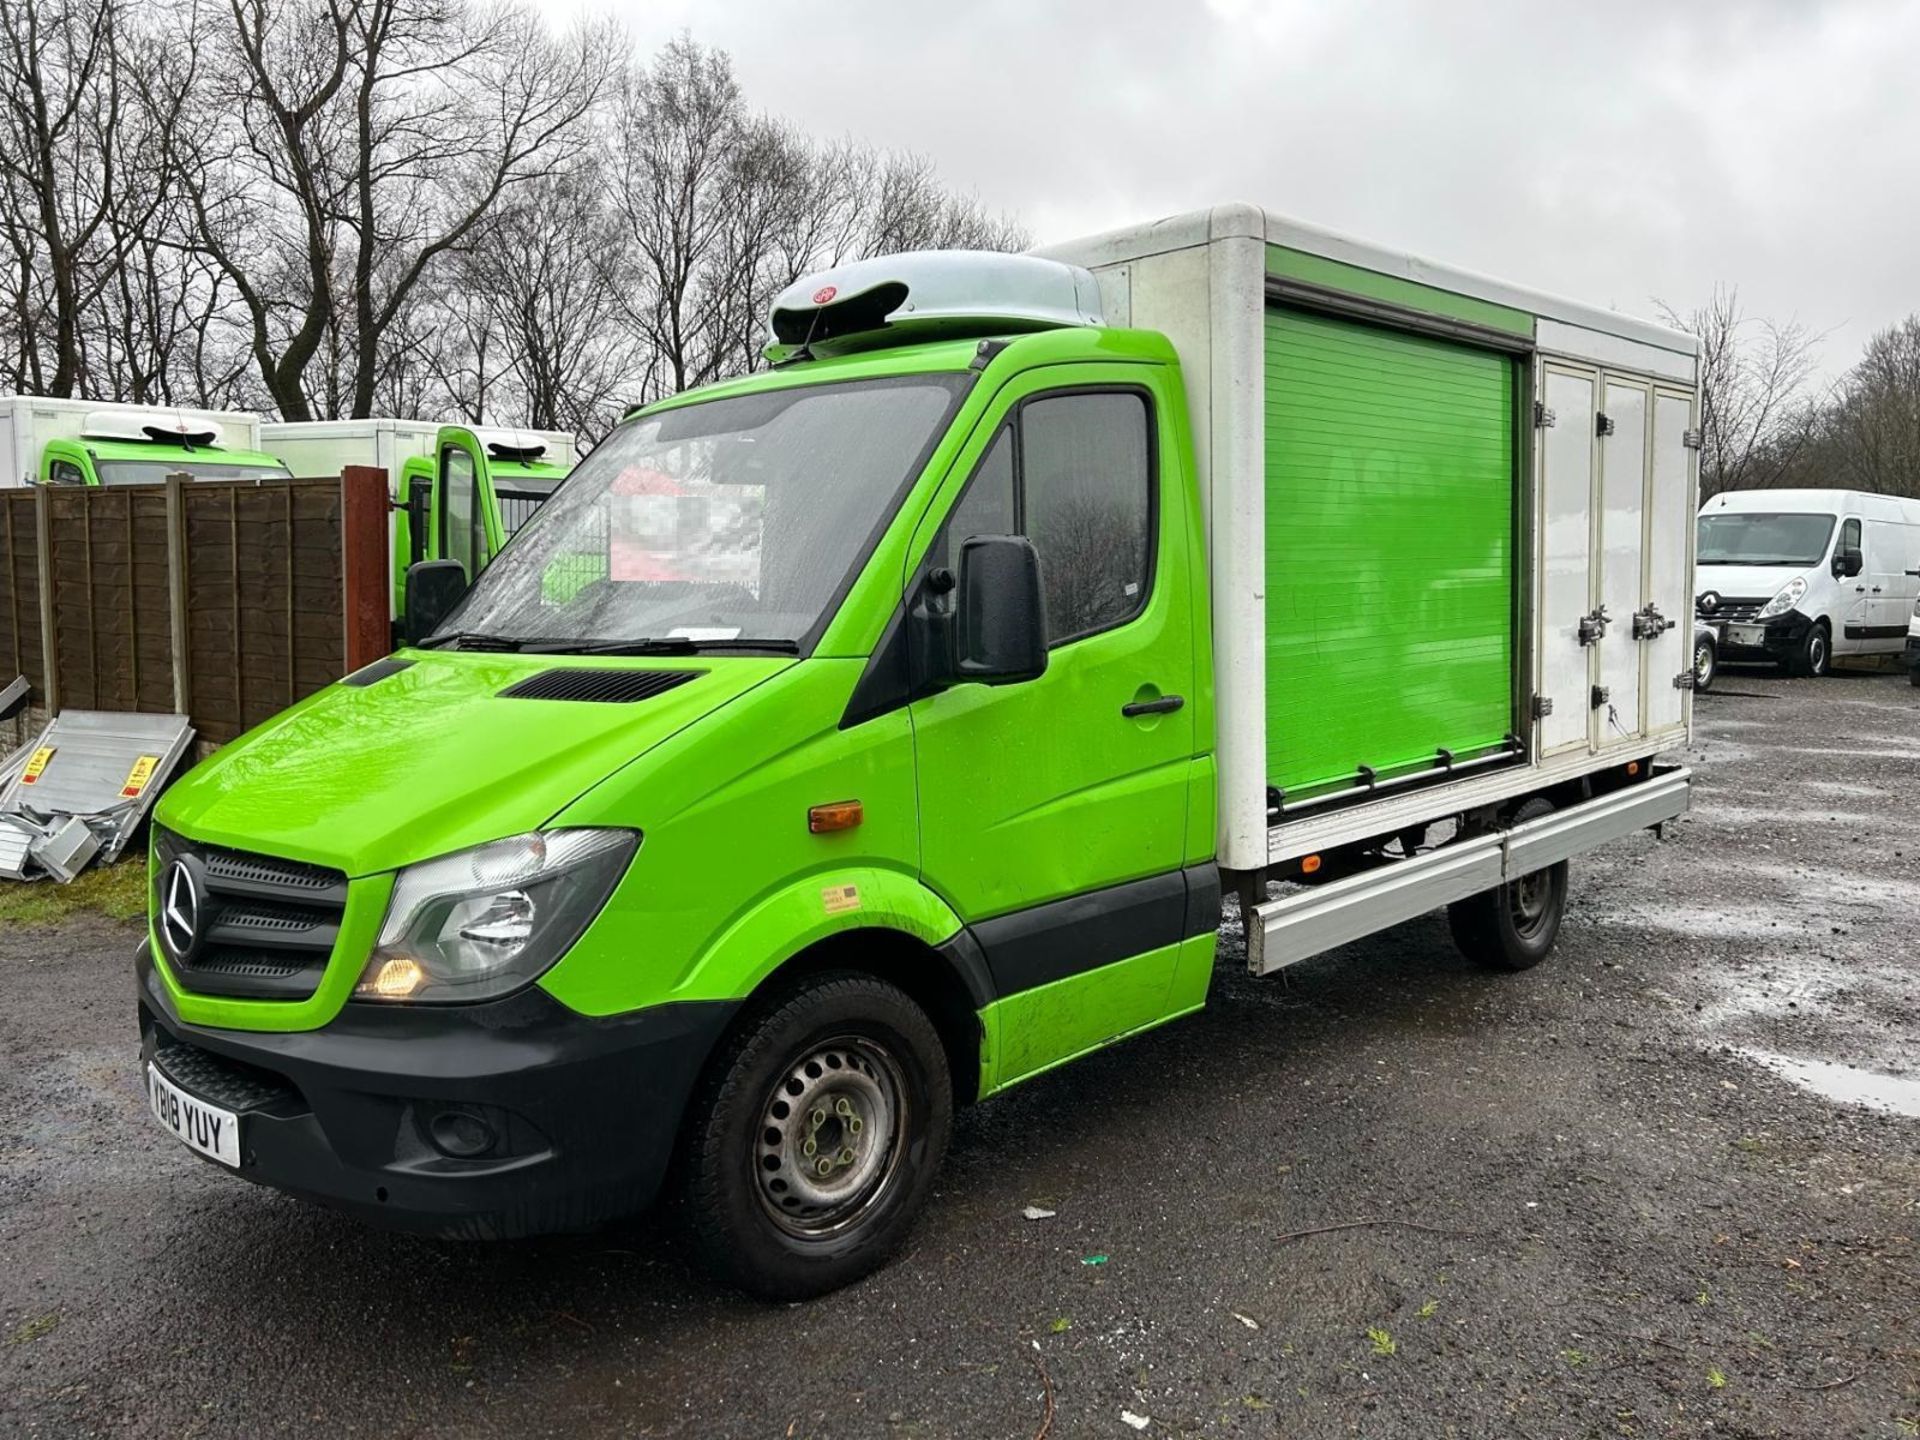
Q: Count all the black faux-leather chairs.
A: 0